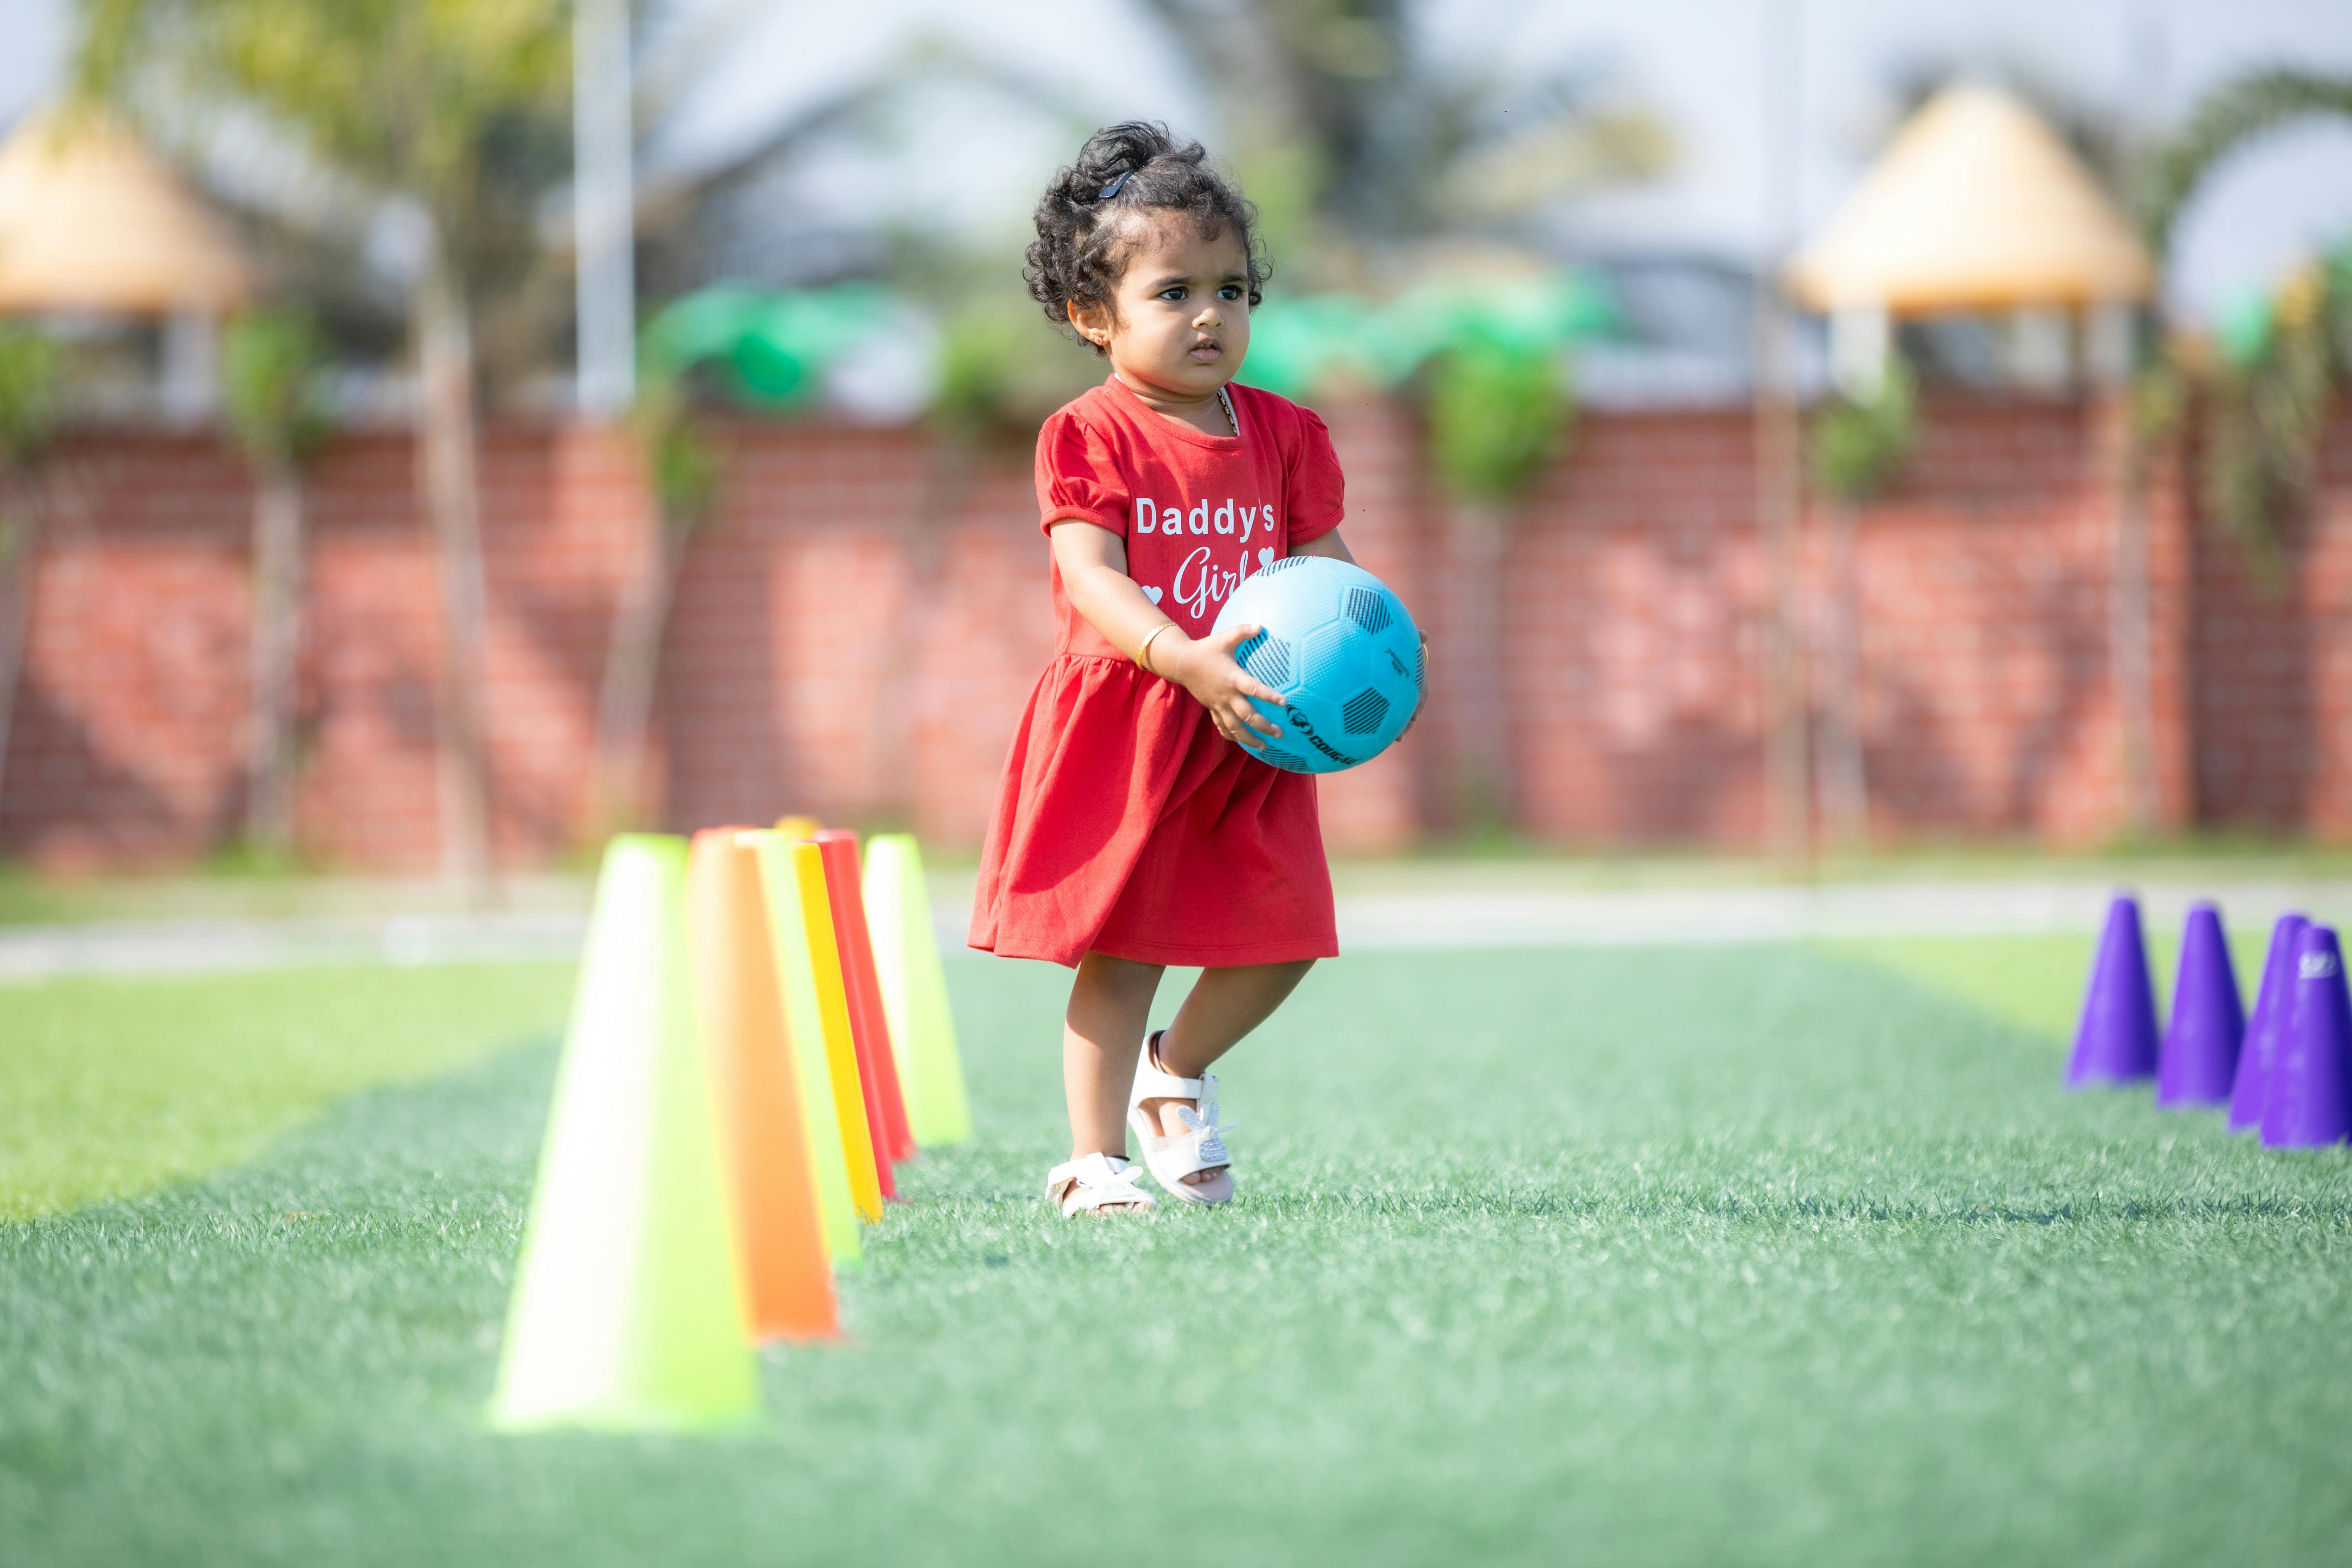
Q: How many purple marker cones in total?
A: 4